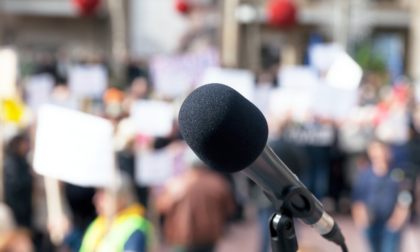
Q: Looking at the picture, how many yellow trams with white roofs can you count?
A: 0